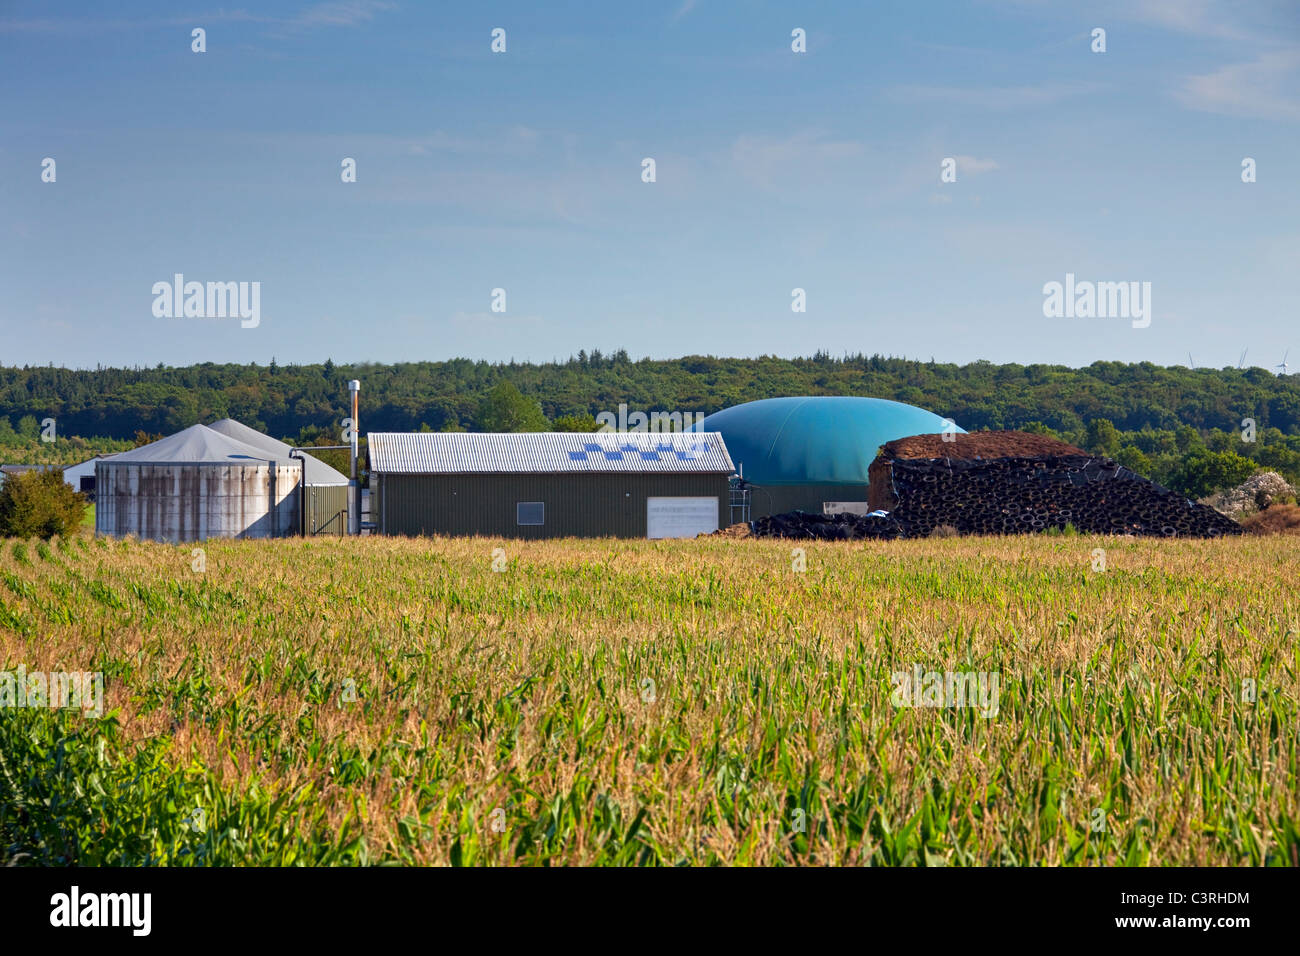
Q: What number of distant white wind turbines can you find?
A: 3